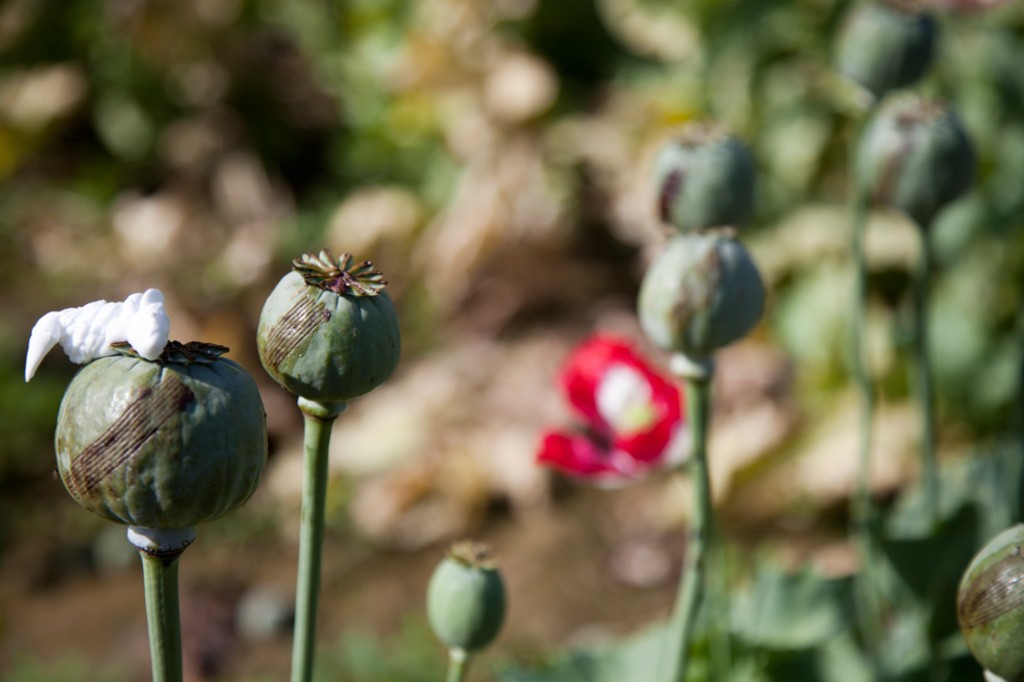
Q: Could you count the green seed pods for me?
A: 8